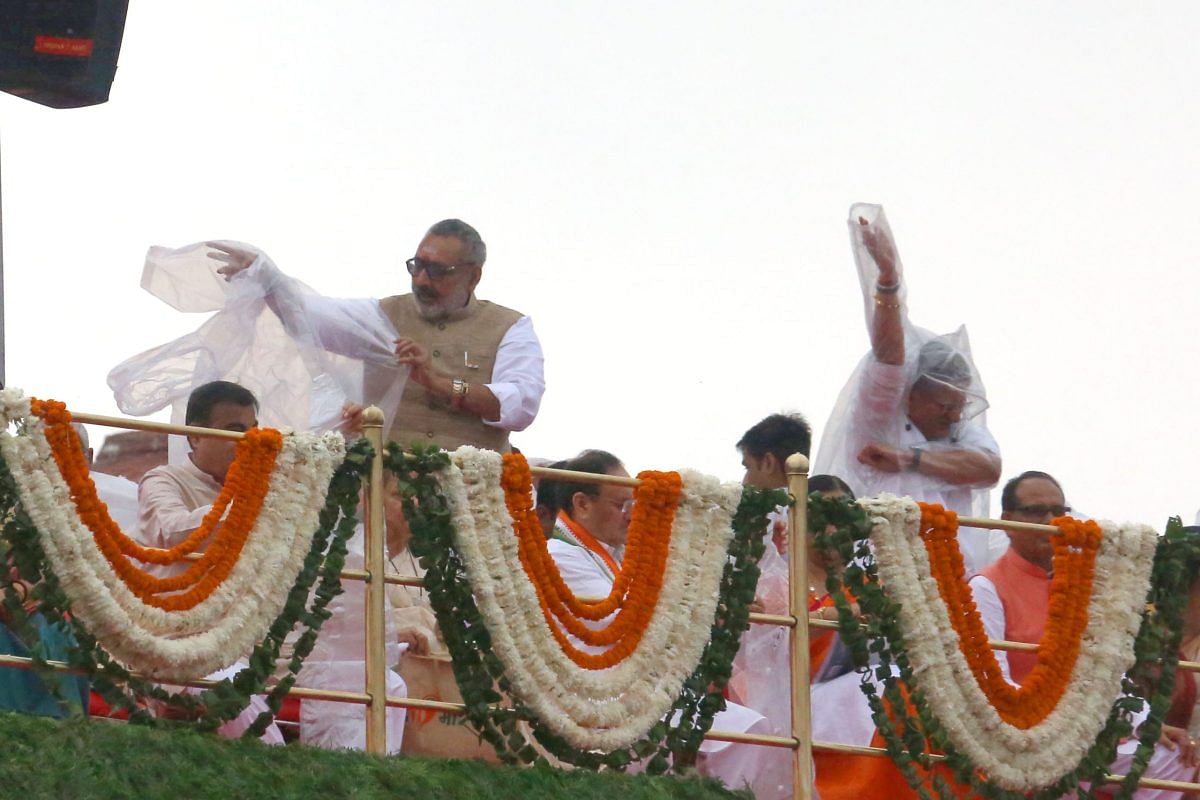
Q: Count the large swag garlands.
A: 3